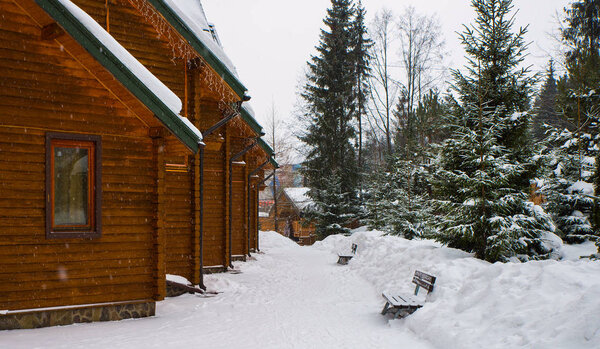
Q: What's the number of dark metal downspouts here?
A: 4